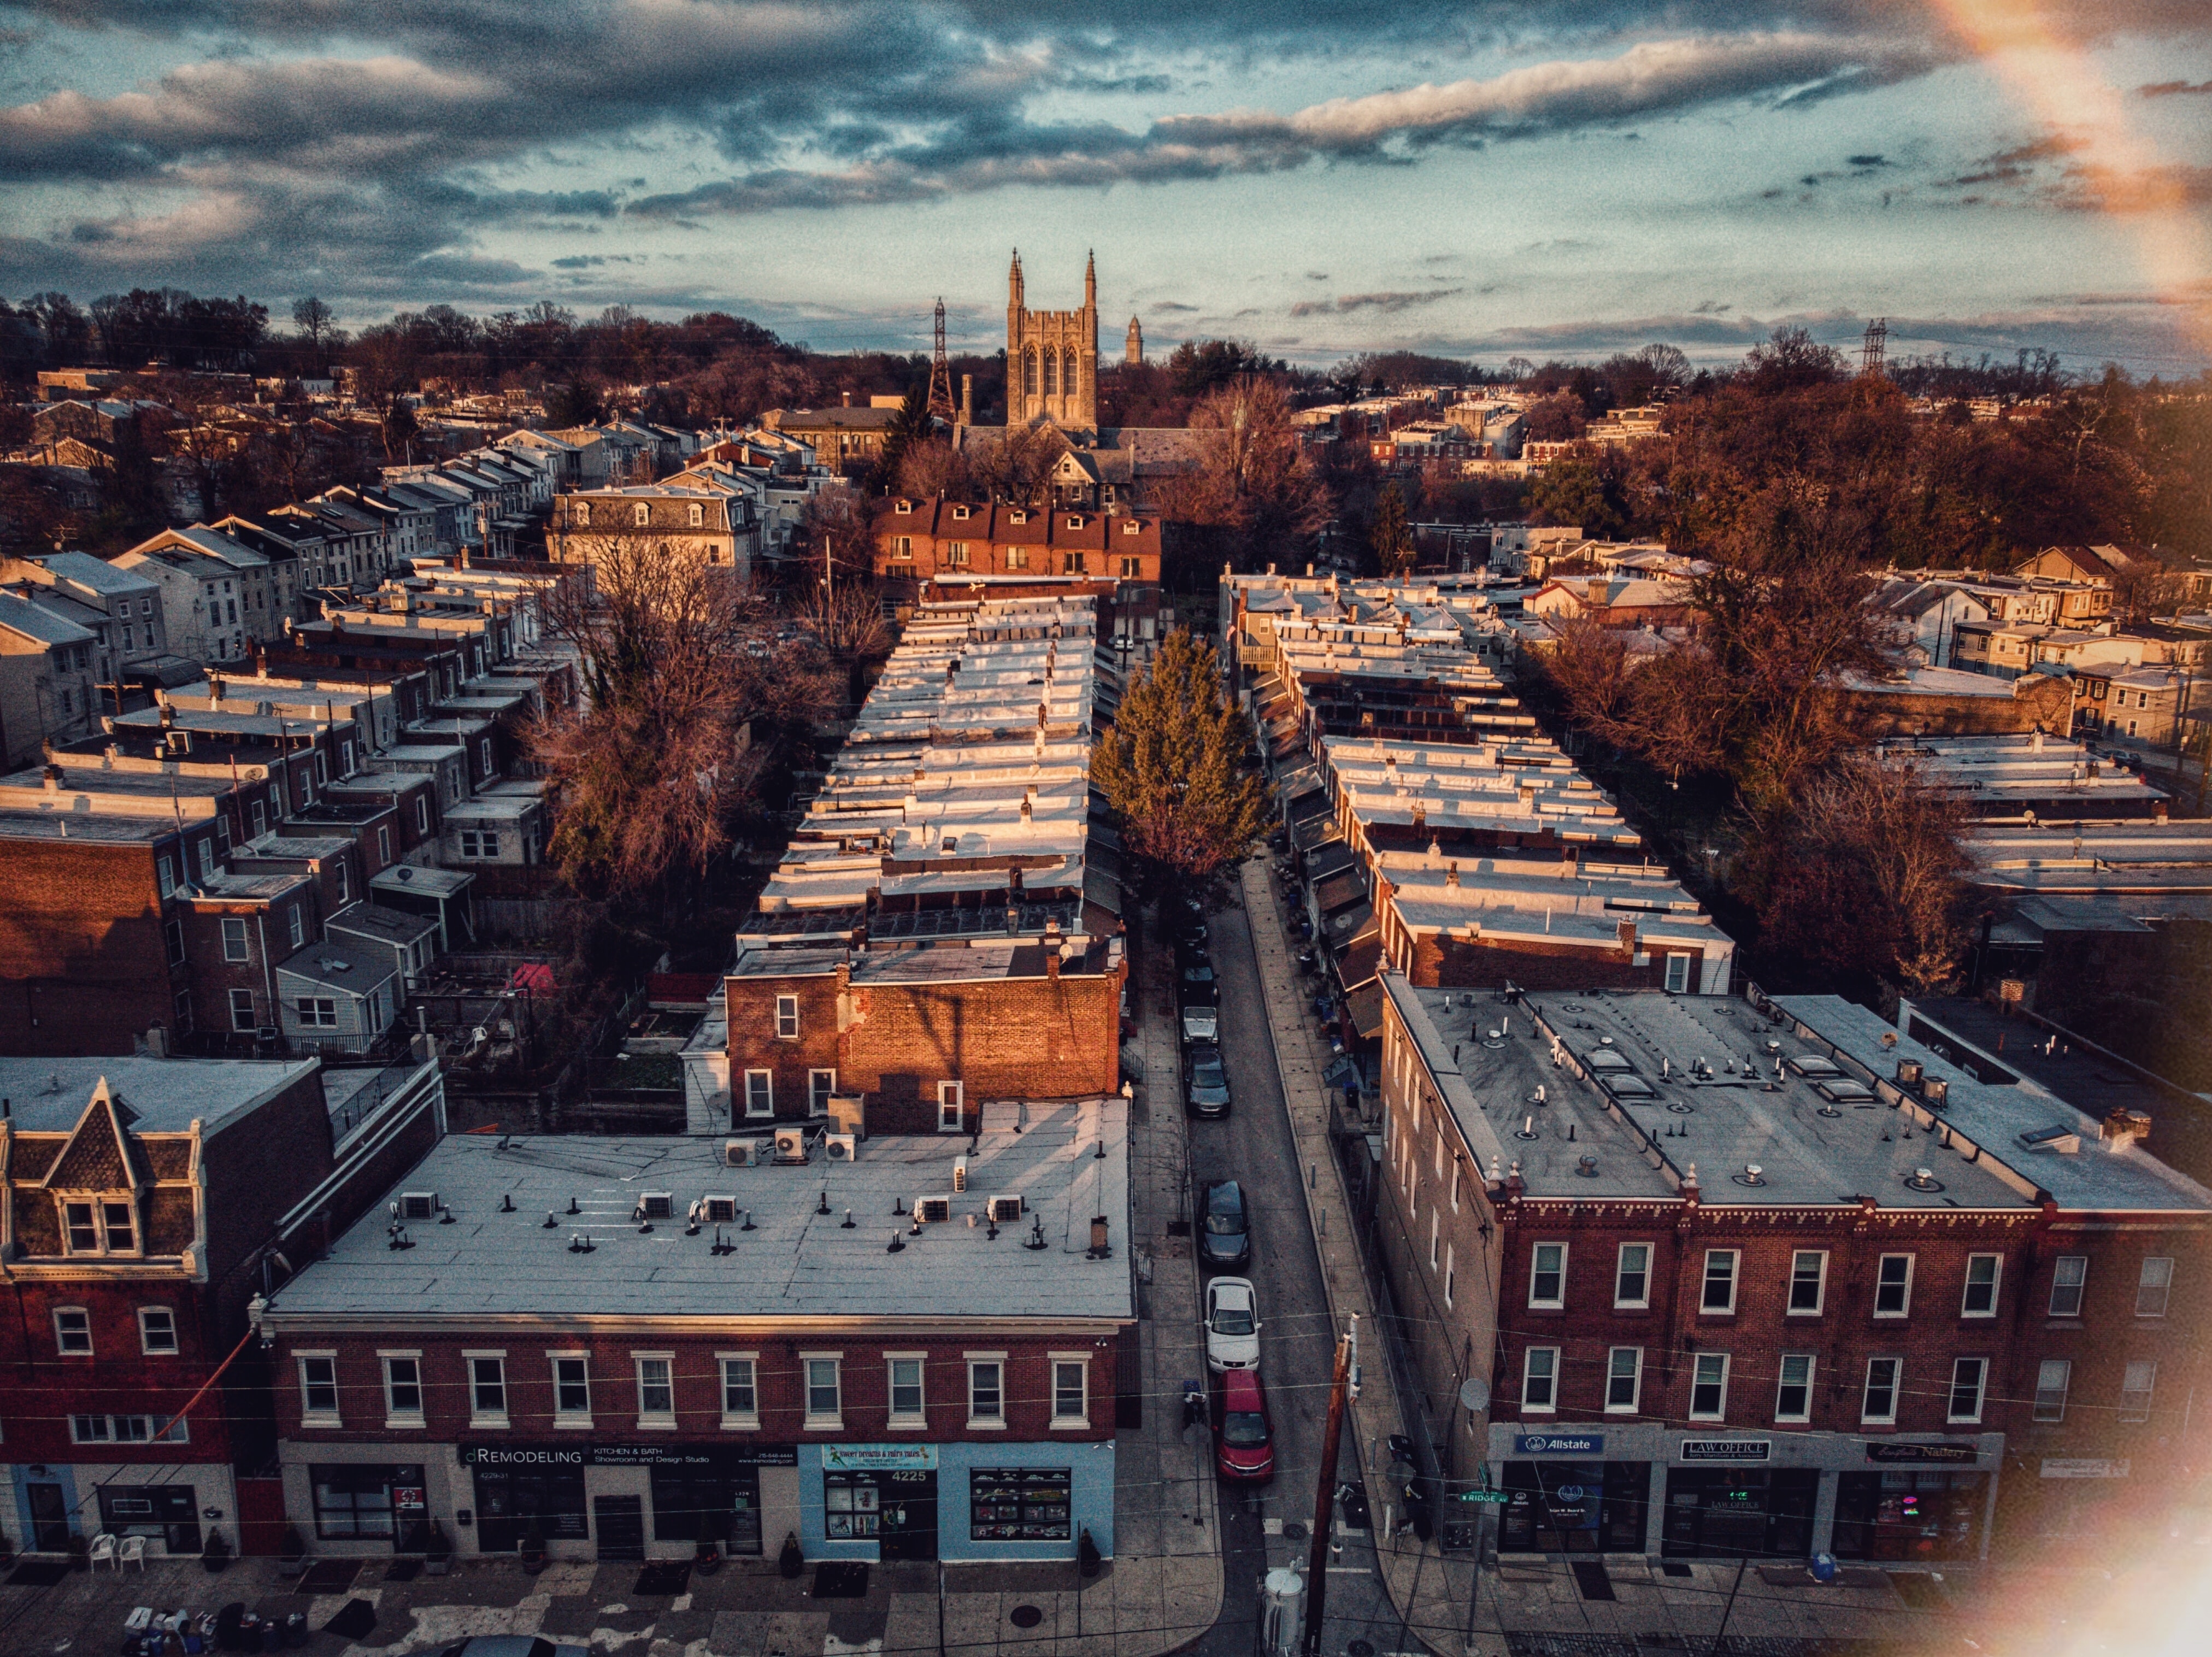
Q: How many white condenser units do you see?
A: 9